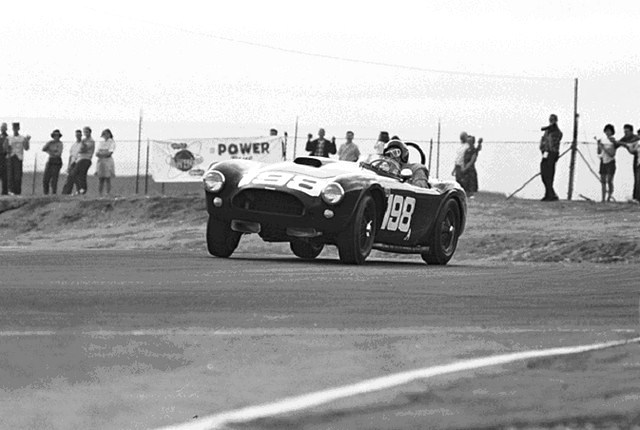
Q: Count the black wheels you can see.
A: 4